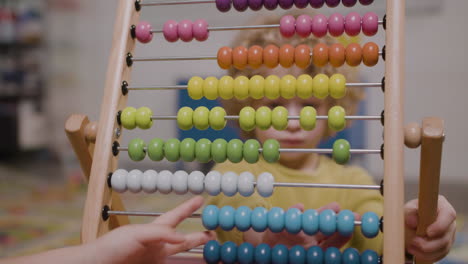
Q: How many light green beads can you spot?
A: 10